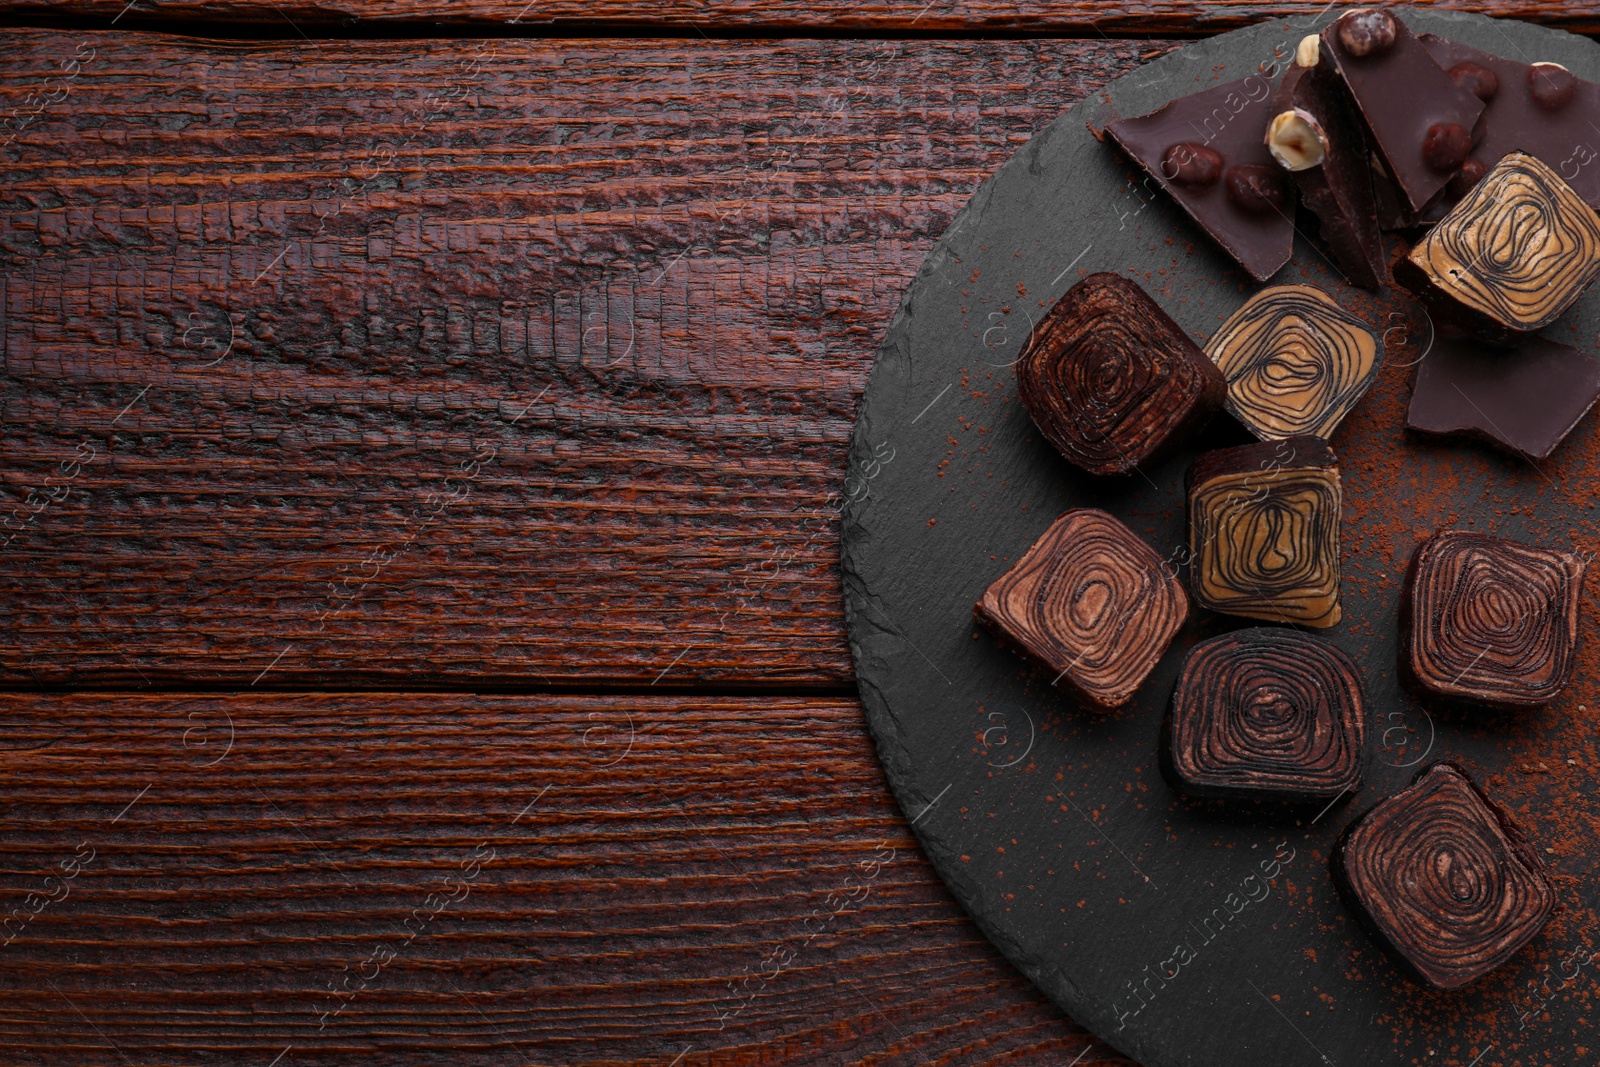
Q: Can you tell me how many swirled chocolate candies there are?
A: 8